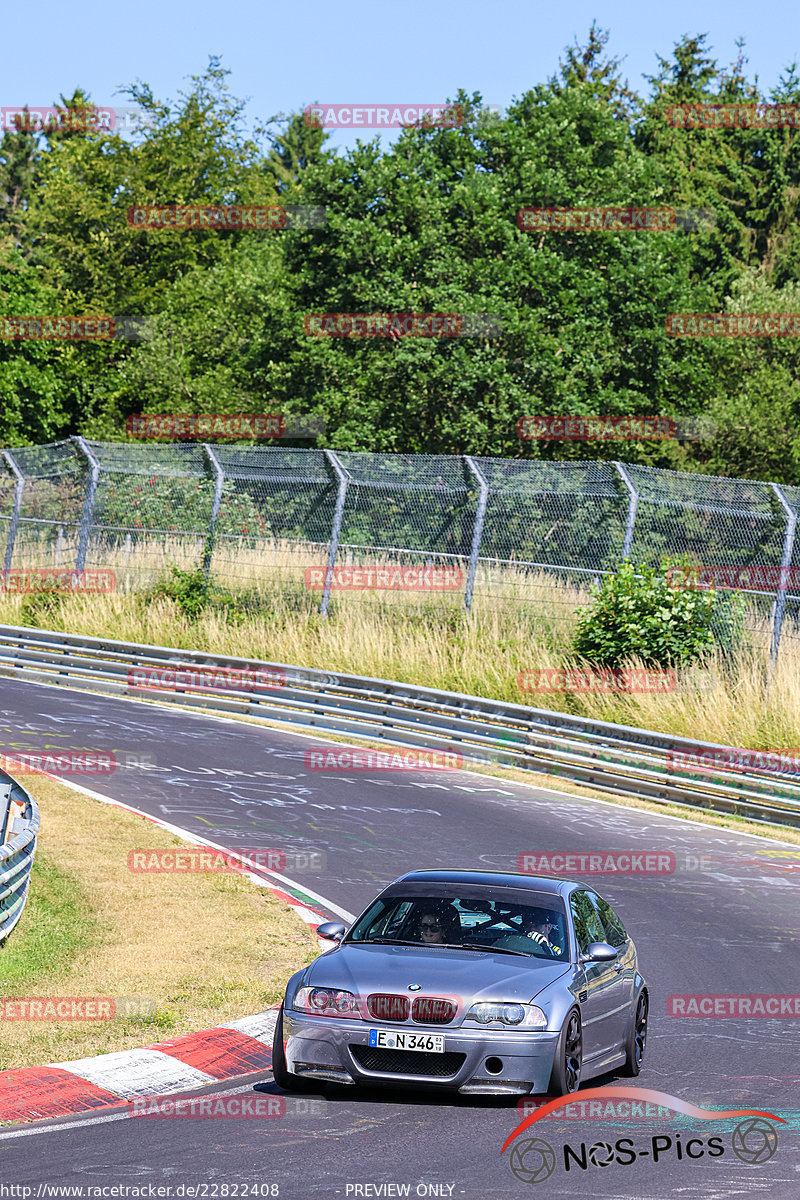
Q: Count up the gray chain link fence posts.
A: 7